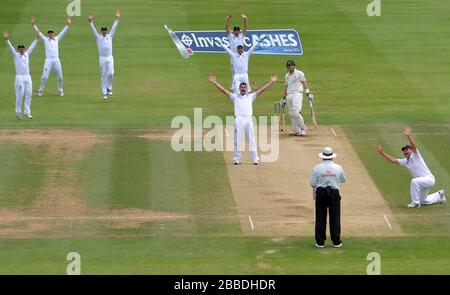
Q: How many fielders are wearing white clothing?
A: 7